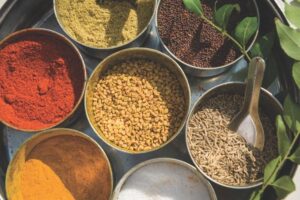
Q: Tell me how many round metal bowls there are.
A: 7